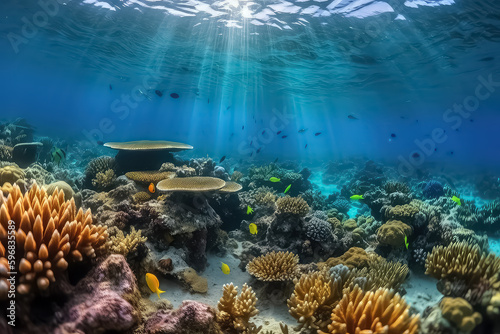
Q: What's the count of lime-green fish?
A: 6